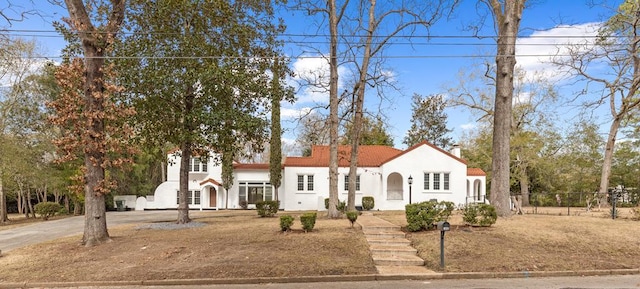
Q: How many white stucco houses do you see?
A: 1